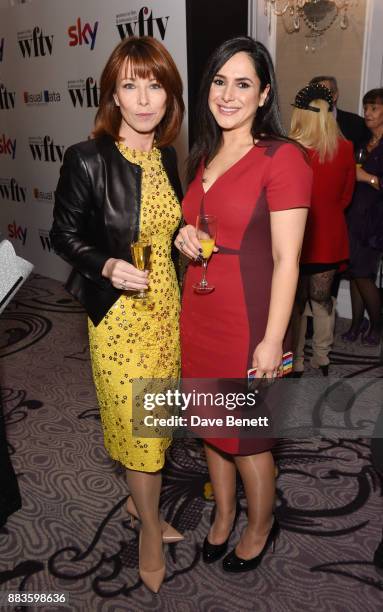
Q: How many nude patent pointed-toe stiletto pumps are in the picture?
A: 2